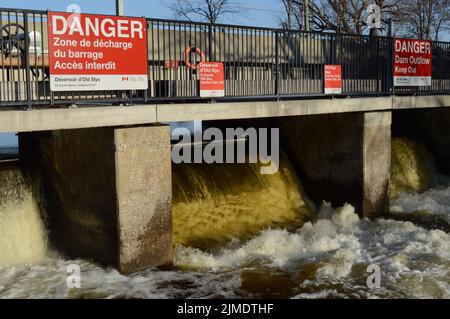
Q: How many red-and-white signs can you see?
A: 4